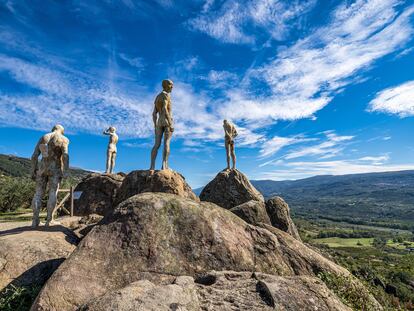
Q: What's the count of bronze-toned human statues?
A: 4